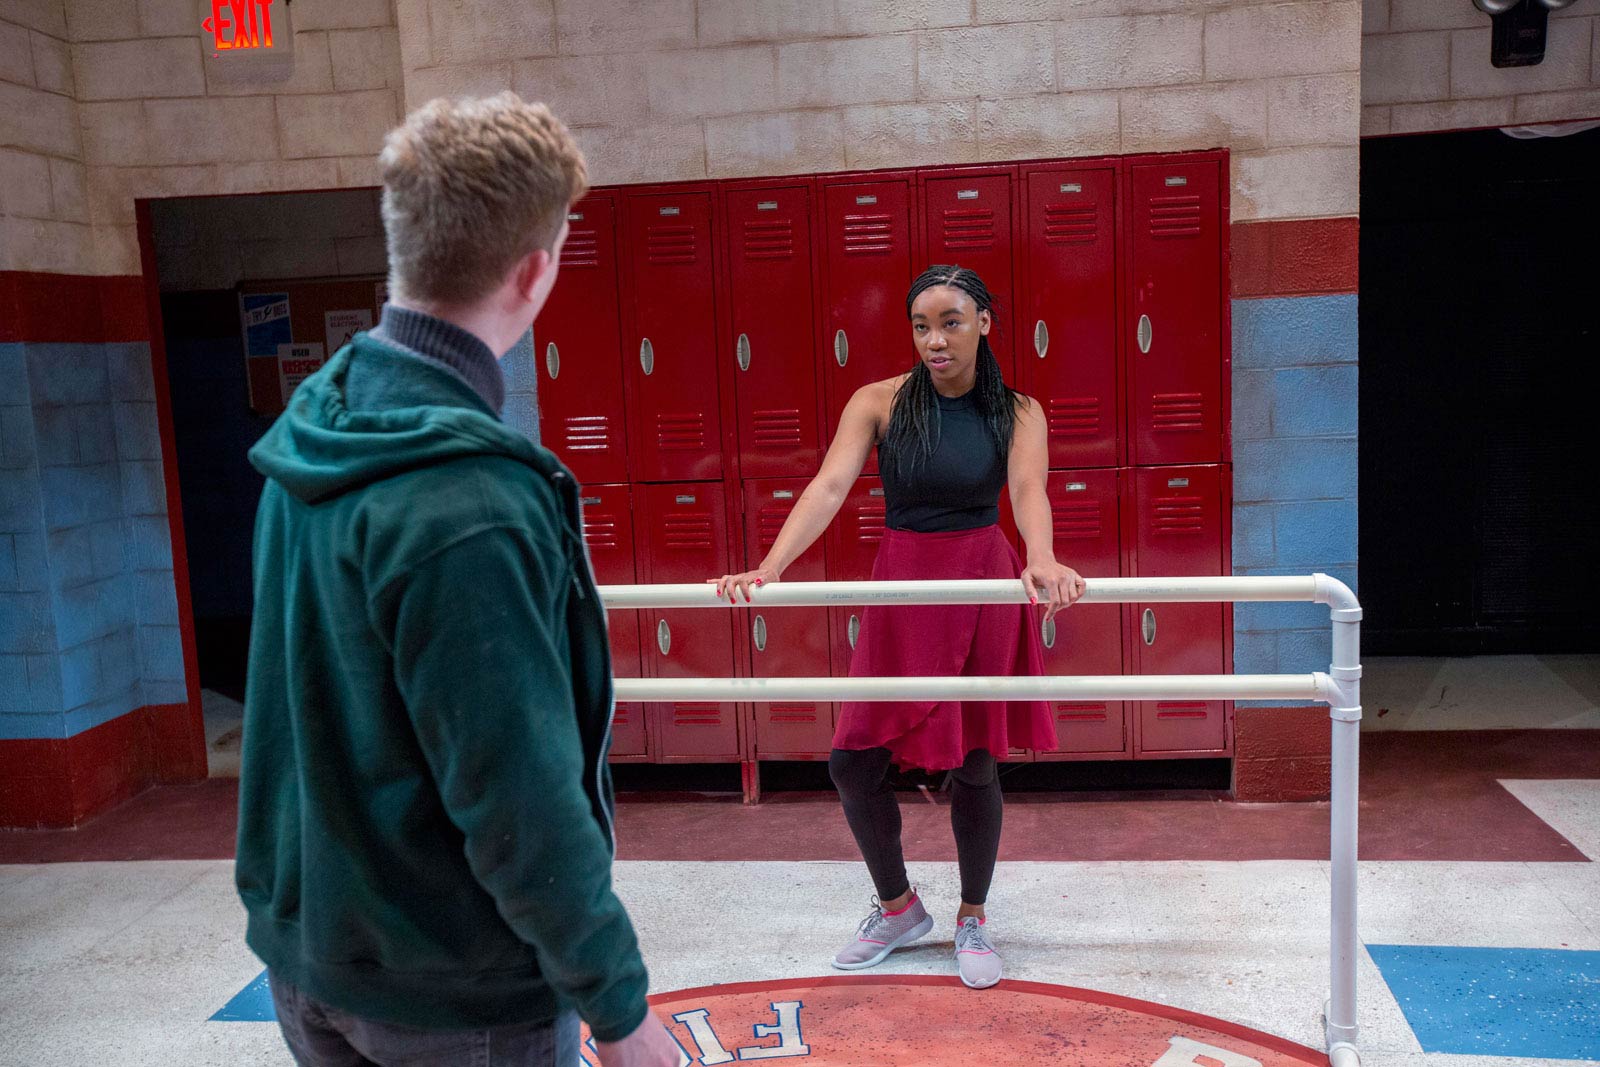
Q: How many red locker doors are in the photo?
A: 14